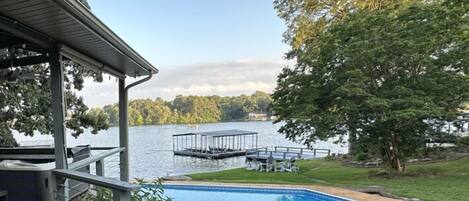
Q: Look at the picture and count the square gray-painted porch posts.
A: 2